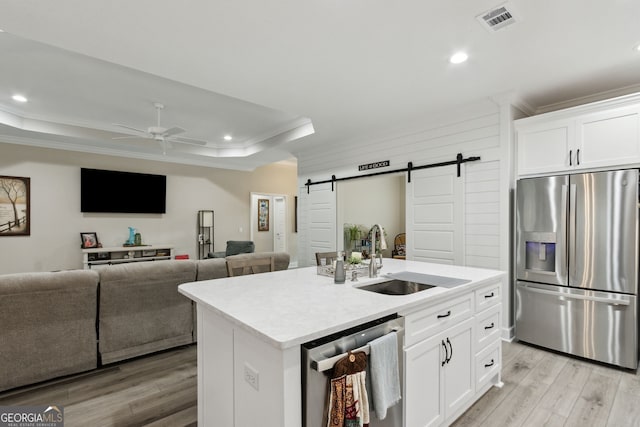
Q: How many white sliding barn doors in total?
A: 2